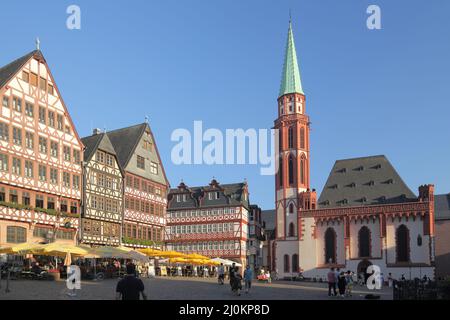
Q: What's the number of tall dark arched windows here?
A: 3